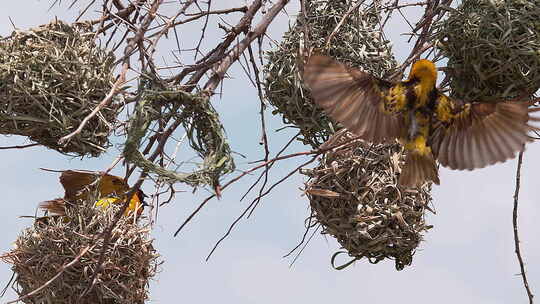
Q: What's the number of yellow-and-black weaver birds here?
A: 2